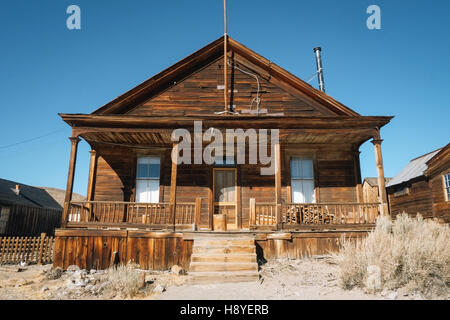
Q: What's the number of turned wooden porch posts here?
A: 4